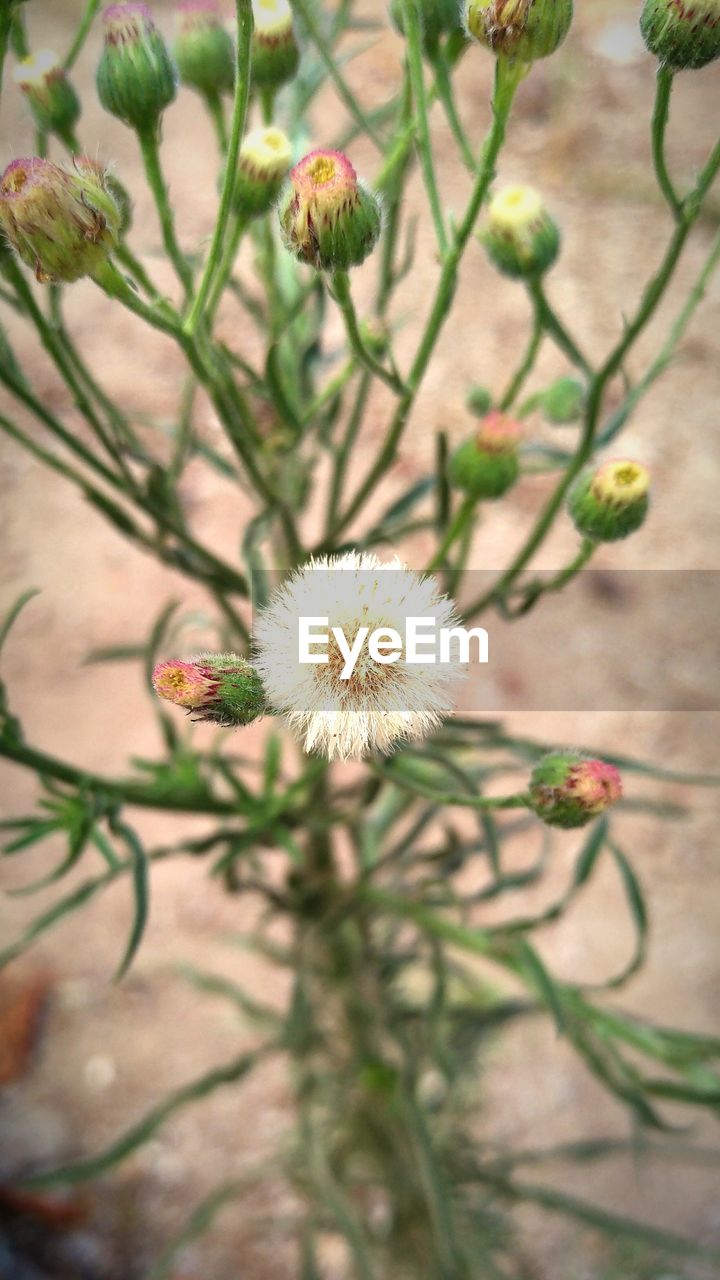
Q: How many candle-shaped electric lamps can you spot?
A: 0